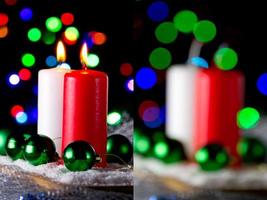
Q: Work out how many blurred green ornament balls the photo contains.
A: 4